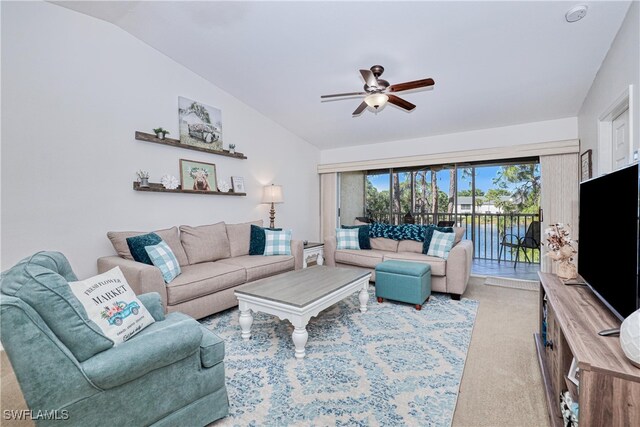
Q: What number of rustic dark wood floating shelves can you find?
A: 2